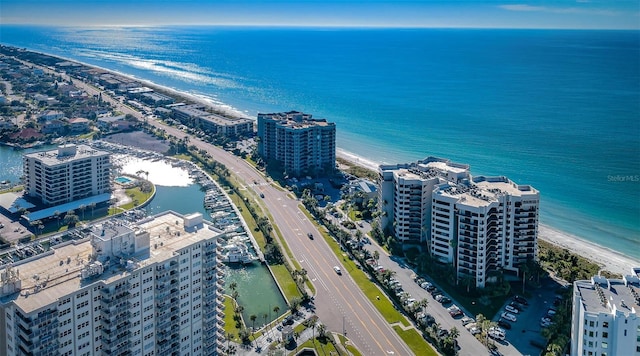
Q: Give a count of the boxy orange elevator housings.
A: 0